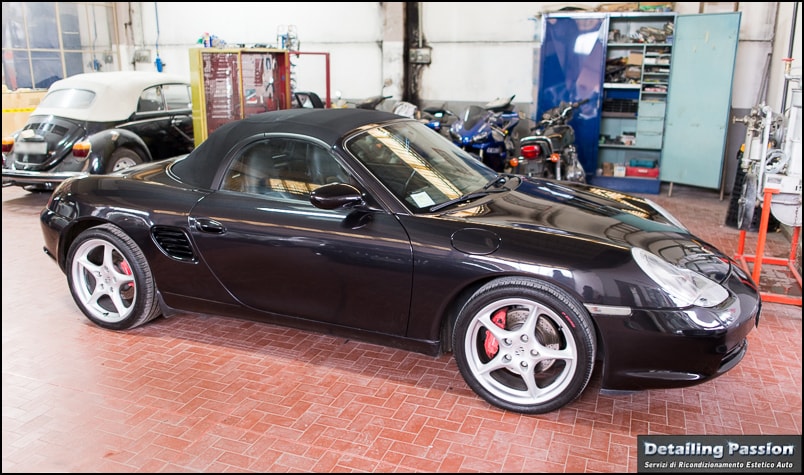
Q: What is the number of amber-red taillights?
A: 2